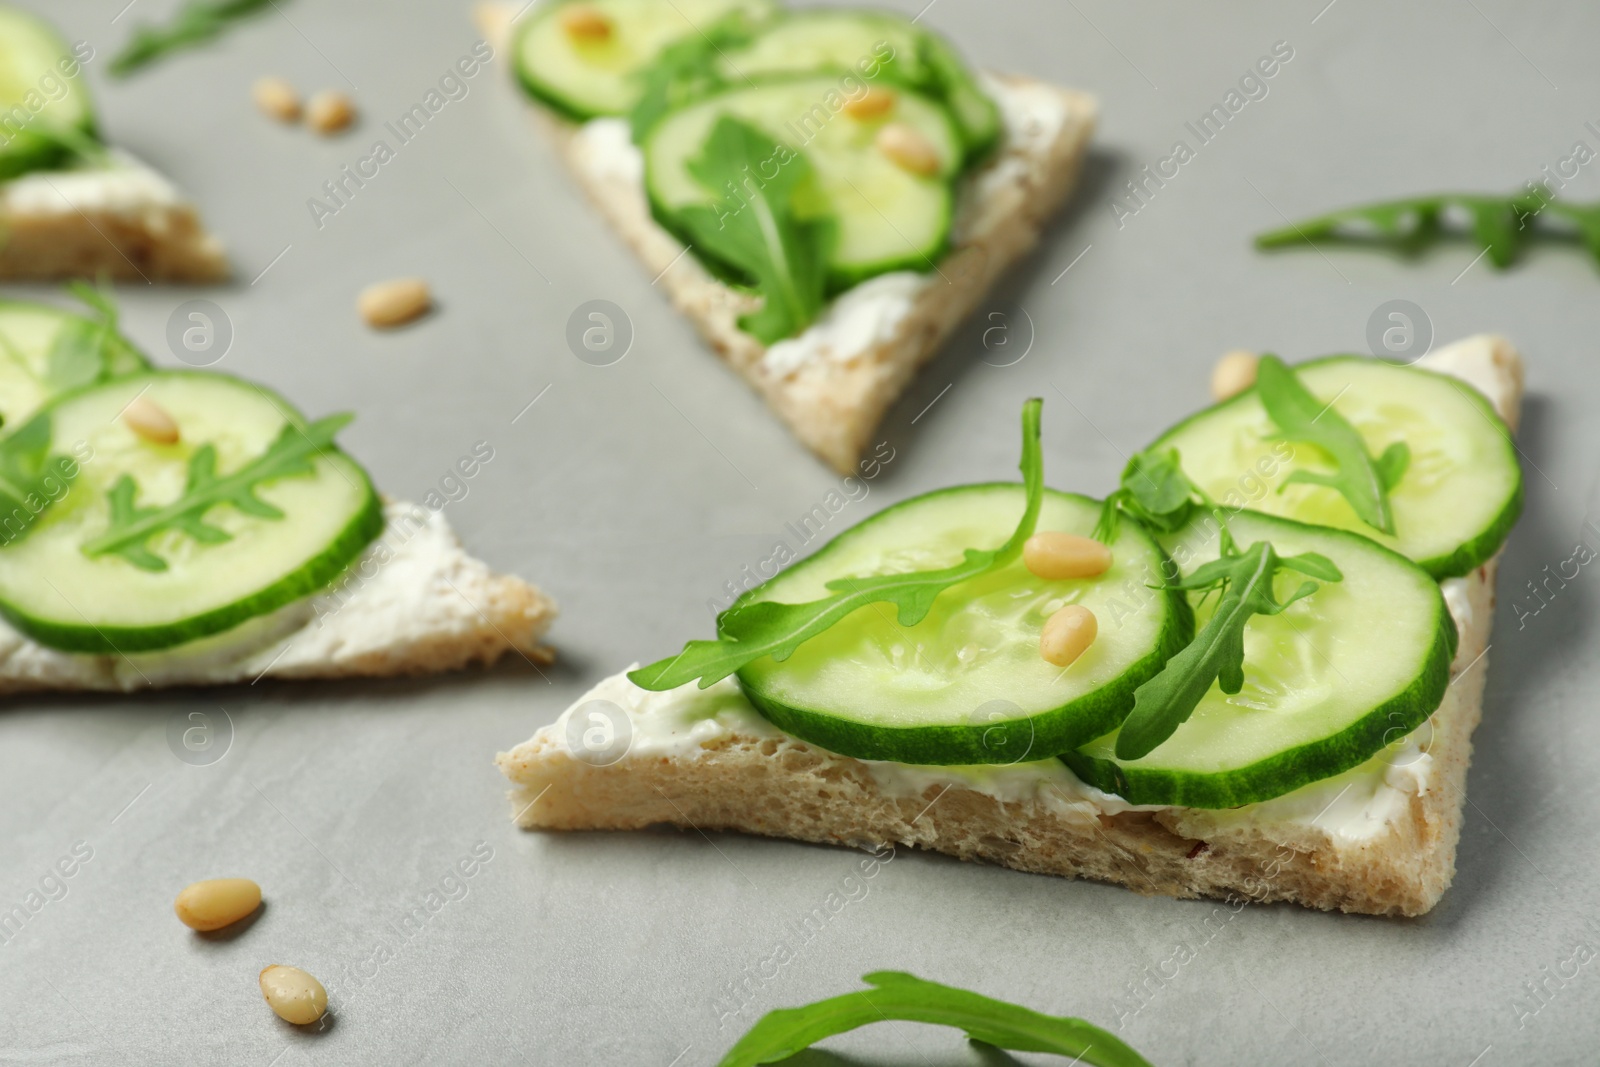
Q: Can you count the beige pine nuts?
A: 12